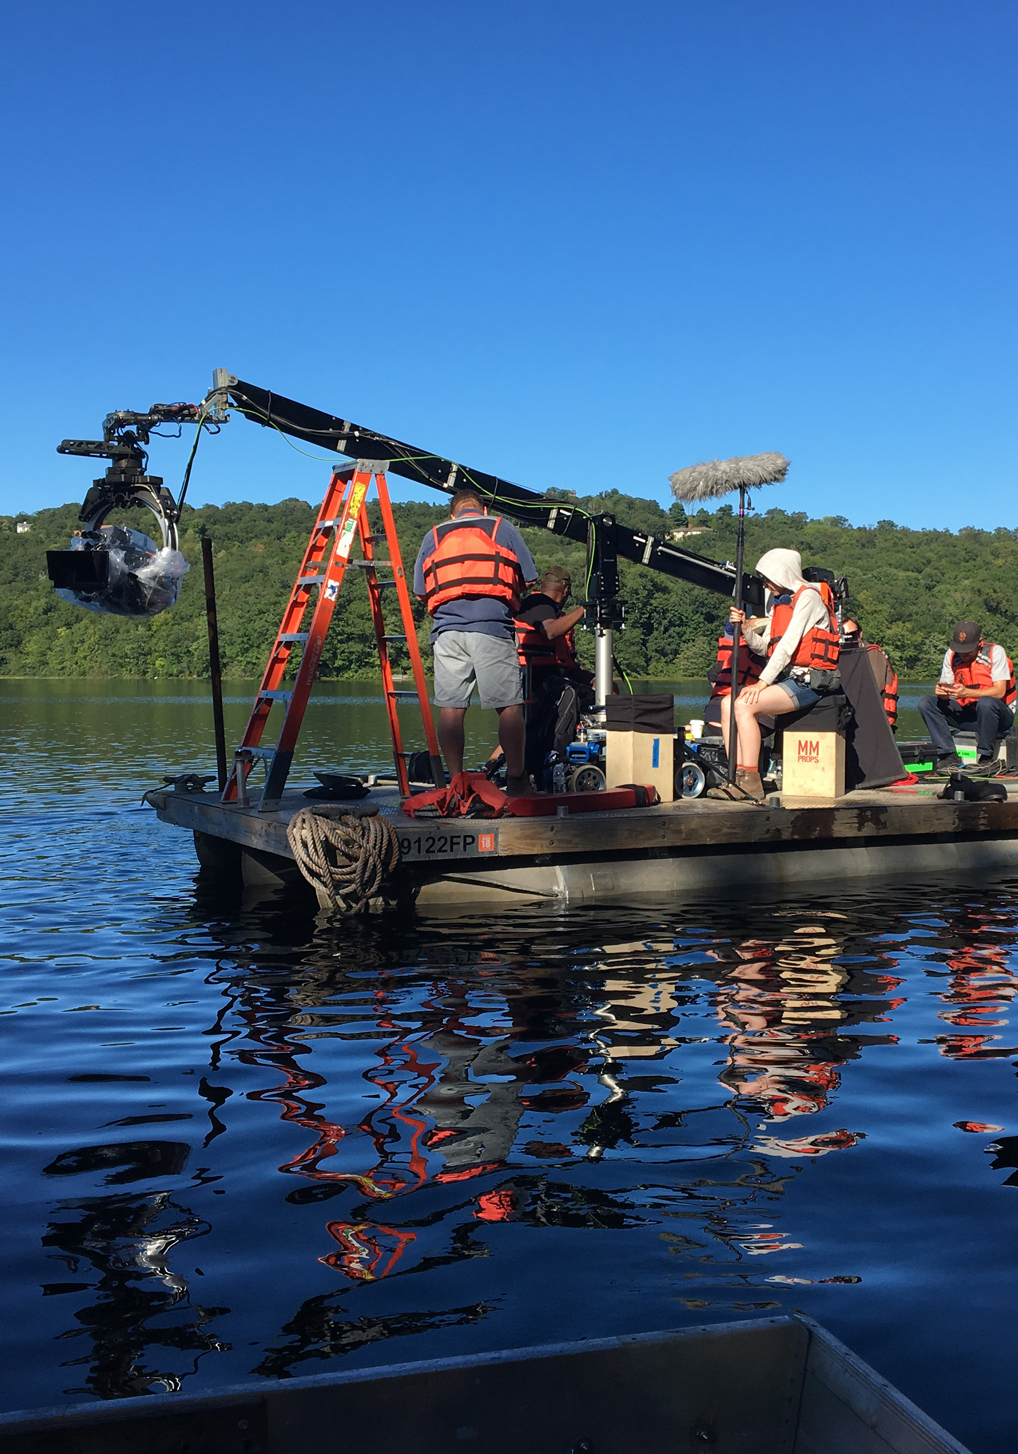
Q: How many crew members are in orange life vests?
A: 6